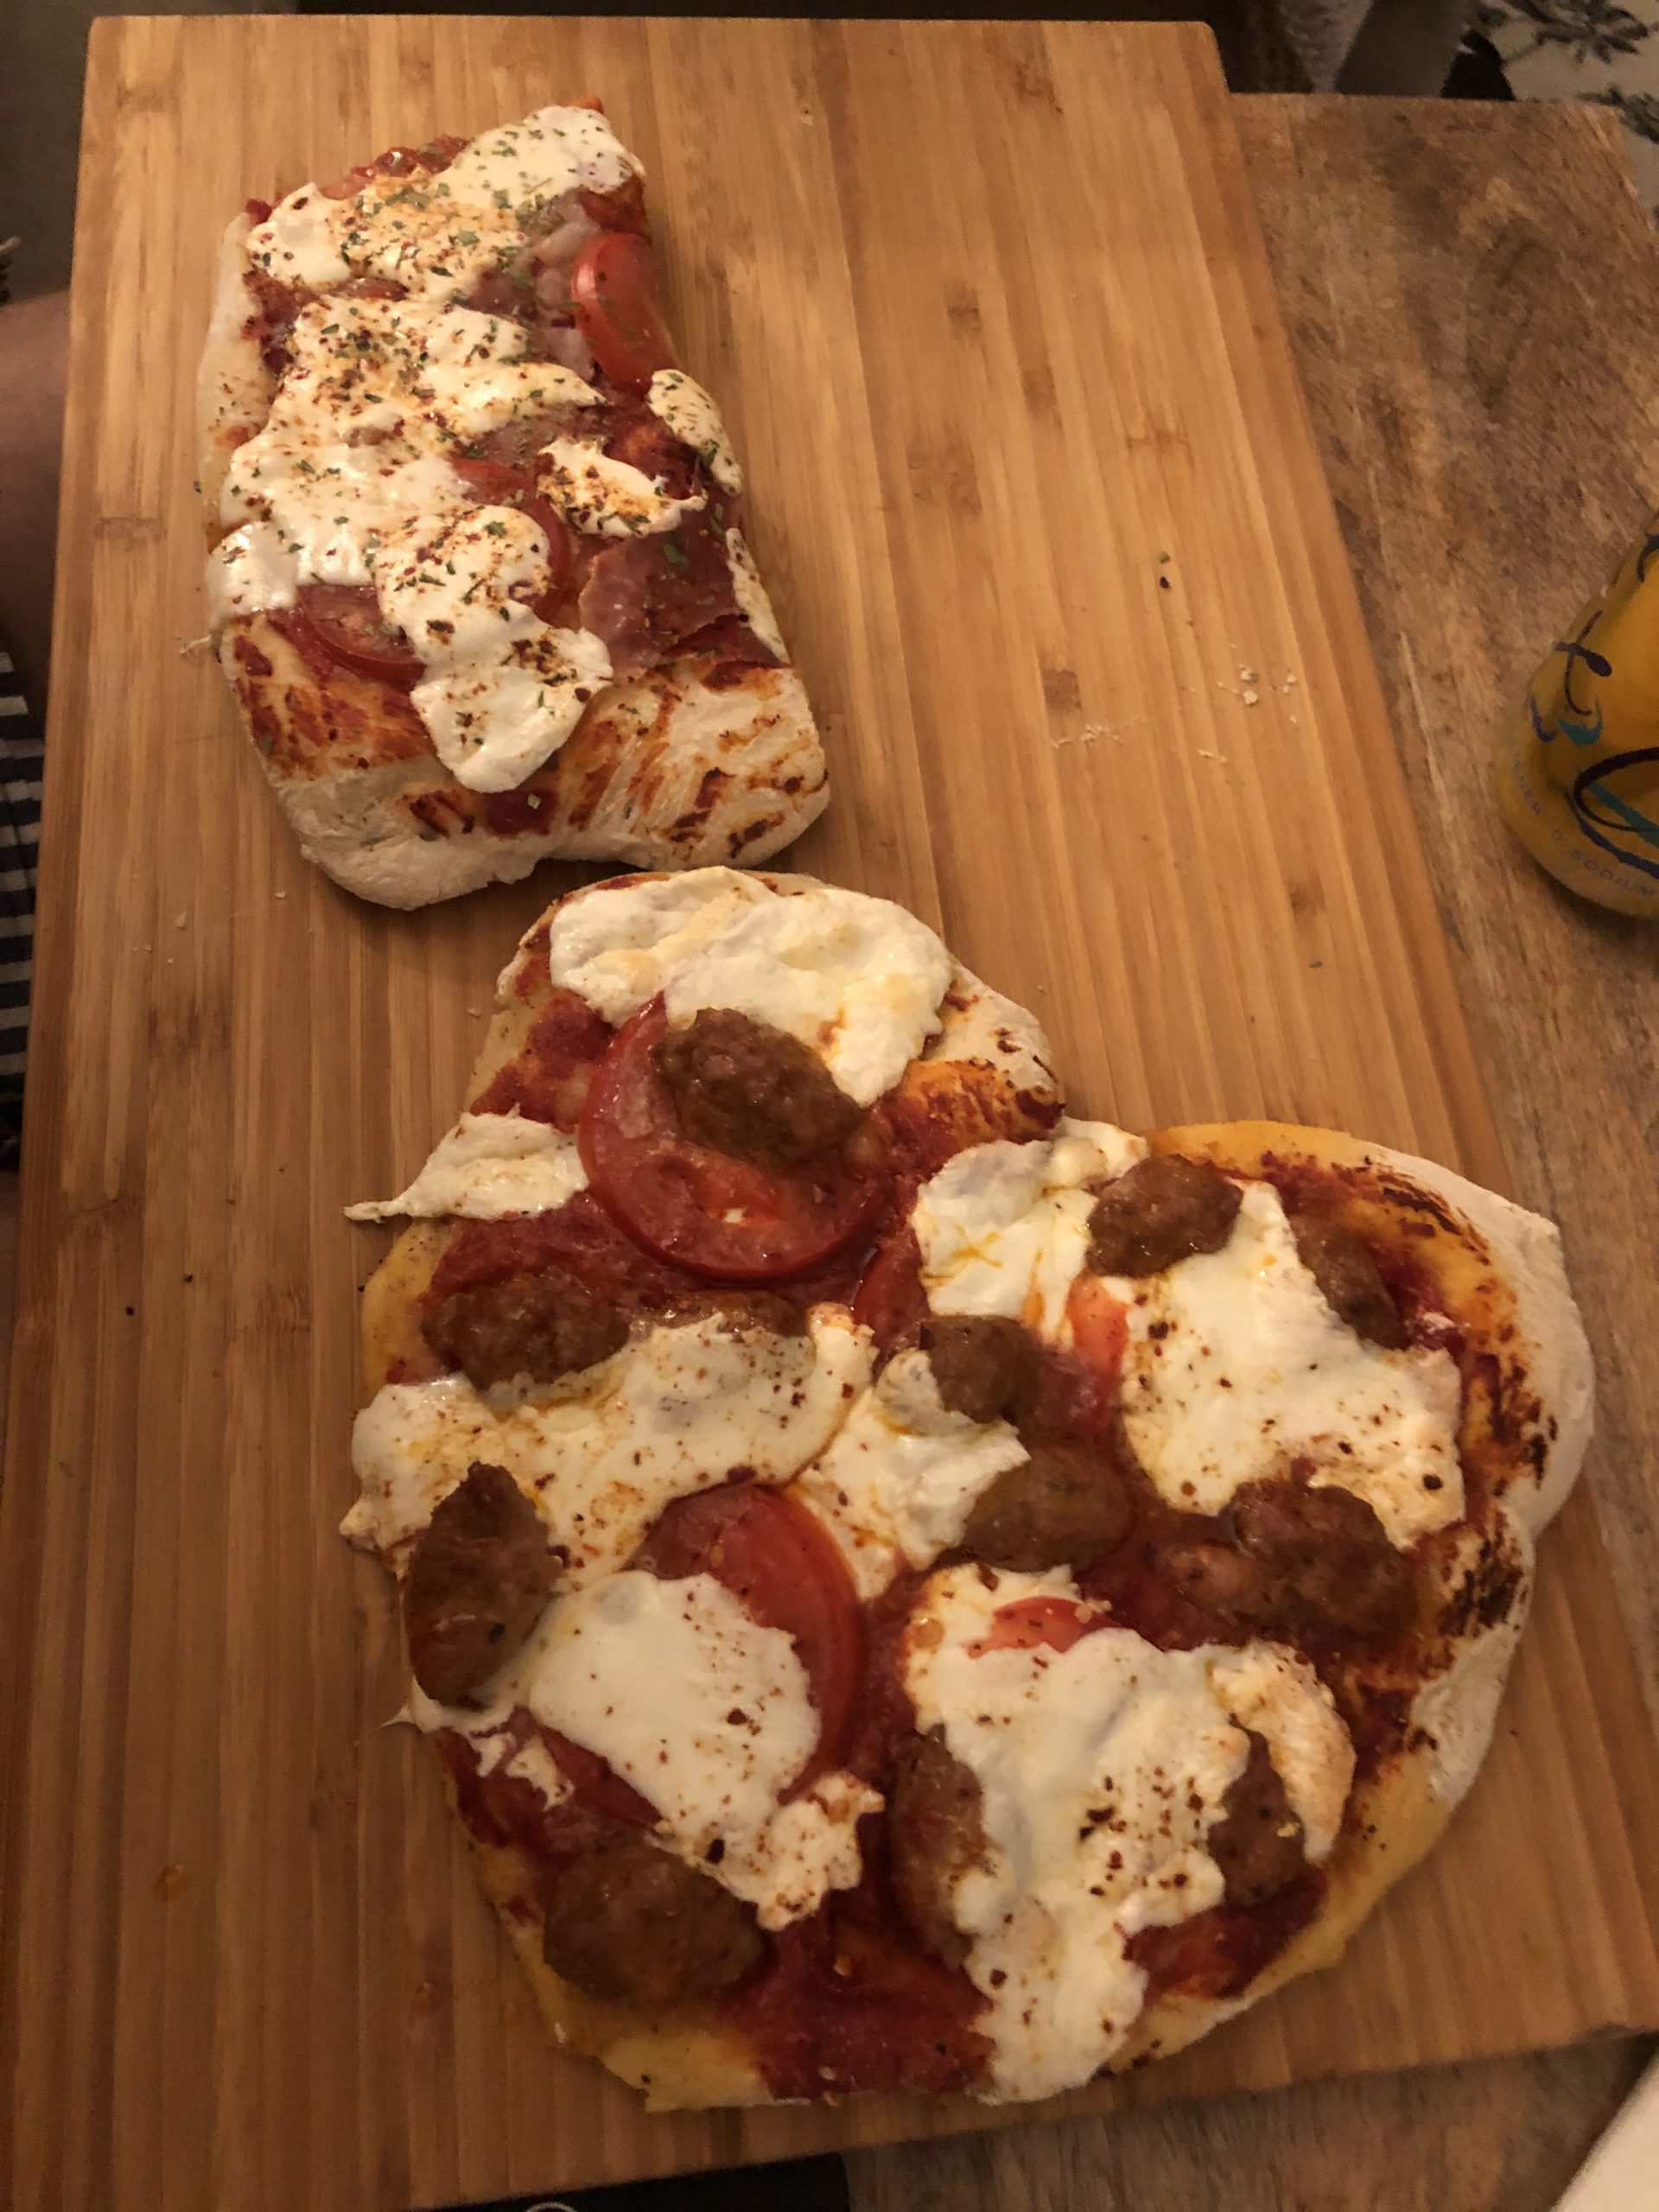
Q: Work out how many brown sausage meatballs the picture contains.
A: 12